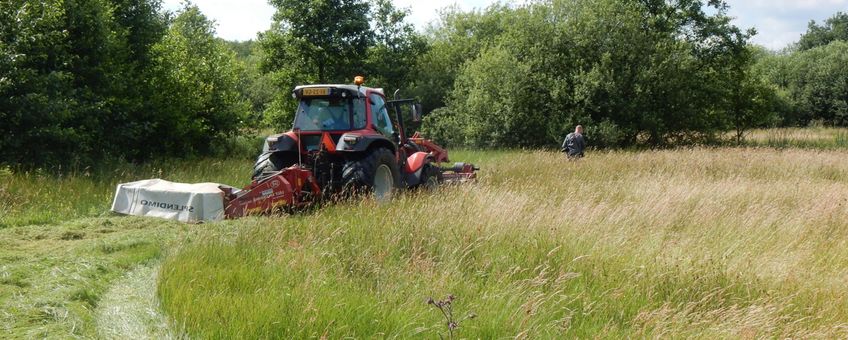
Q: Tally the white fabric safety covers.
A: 1